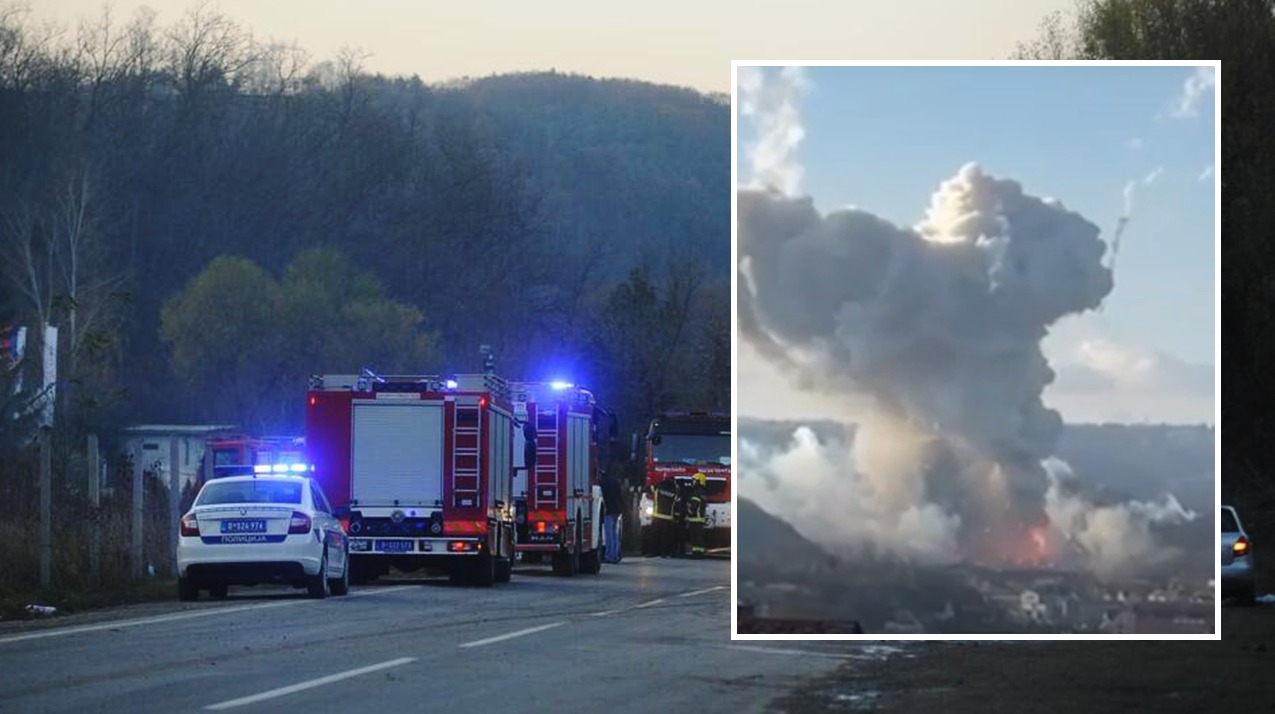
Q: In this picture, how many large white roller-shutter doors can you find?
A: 1